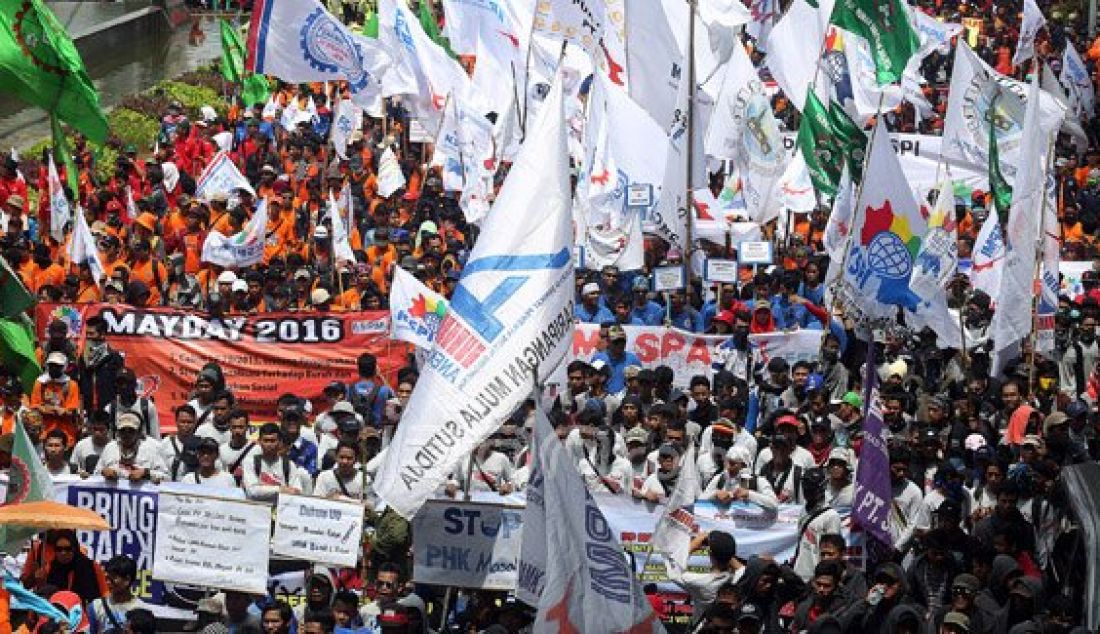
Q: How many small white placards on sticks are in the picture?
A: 4